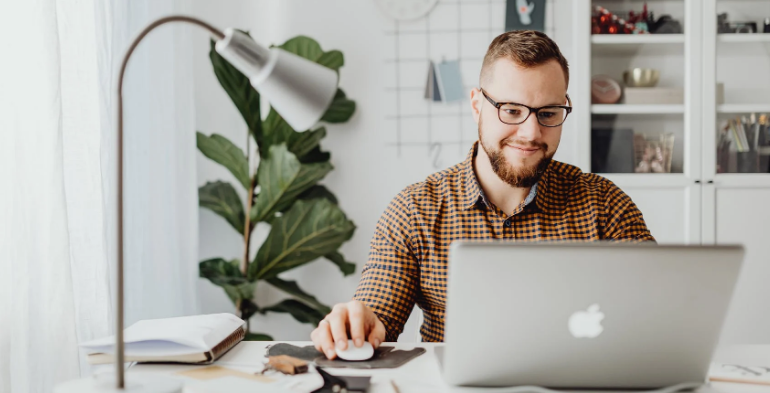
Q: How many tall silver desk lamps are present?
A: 1